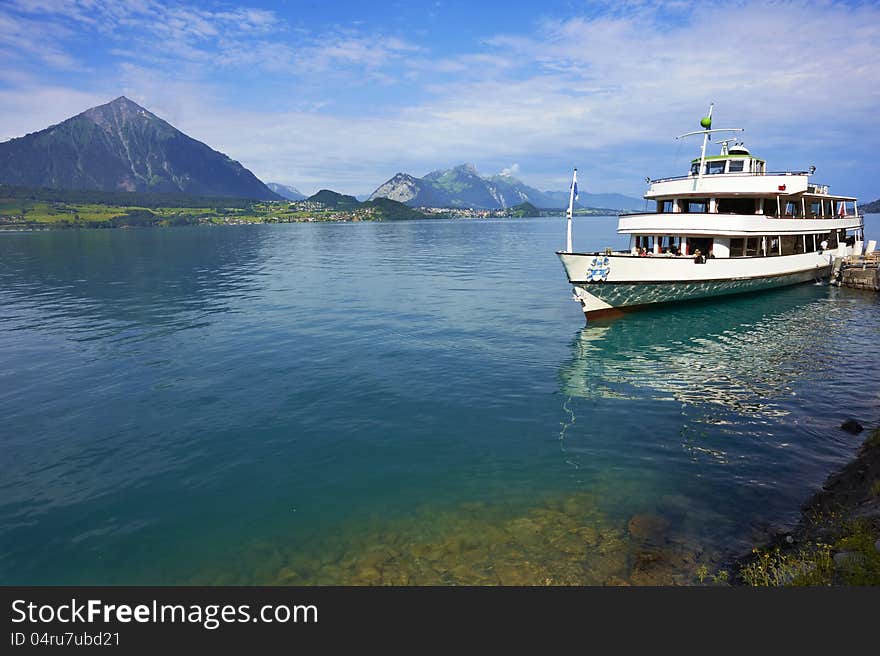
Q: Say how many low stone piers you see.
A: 1